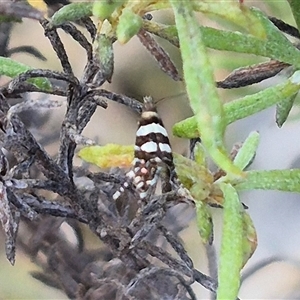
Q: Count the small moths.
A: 1